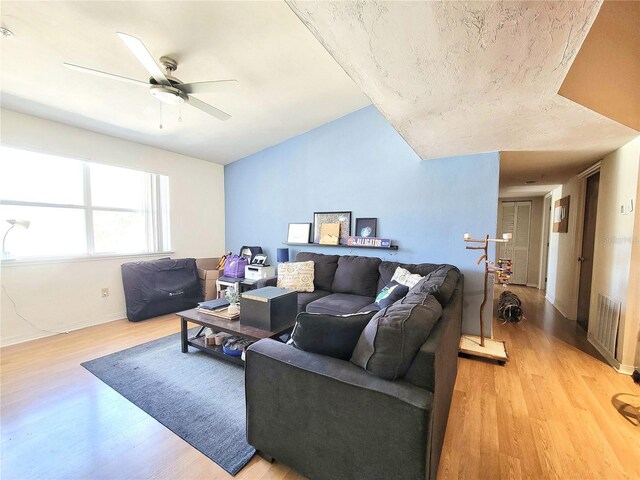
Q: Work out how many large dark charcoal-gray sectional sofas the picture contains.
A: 1